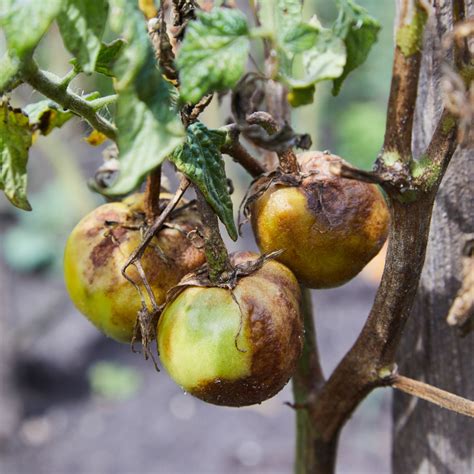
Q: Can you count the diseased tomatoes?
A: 3